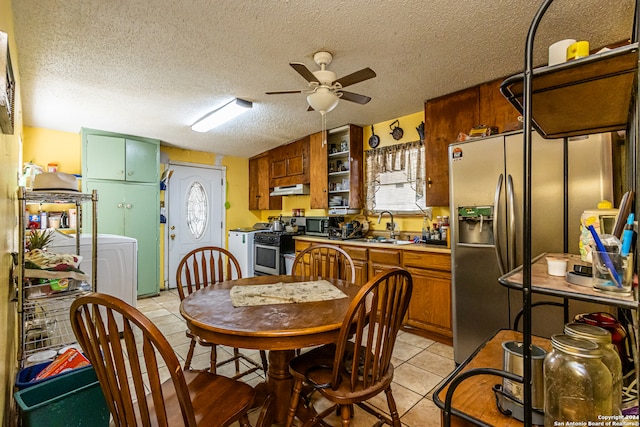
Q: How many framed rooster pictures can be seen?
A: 0